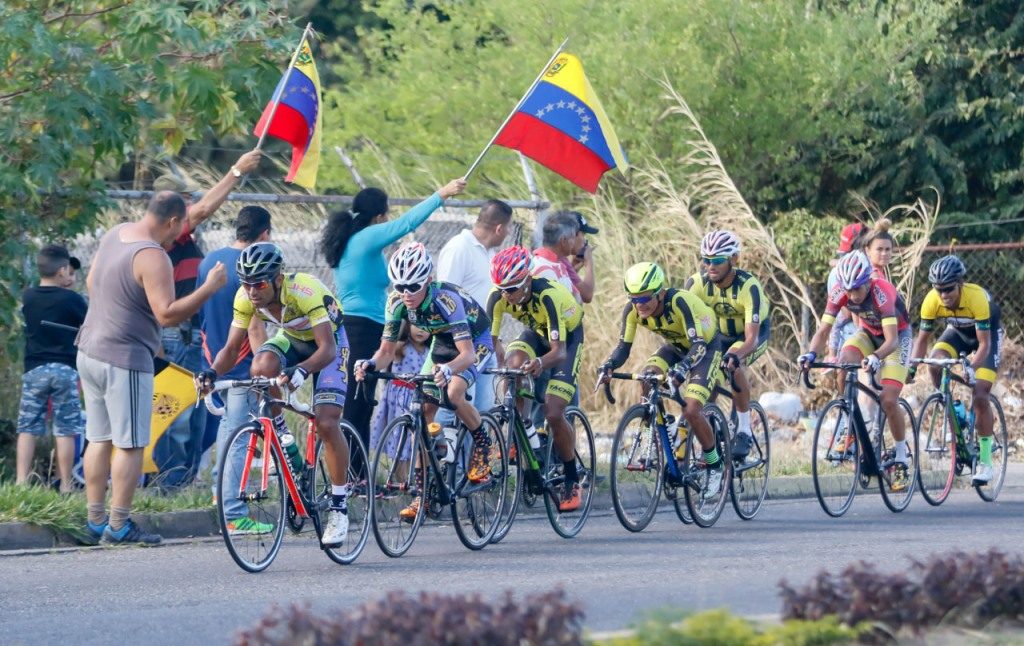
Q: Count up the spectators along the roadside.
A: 12